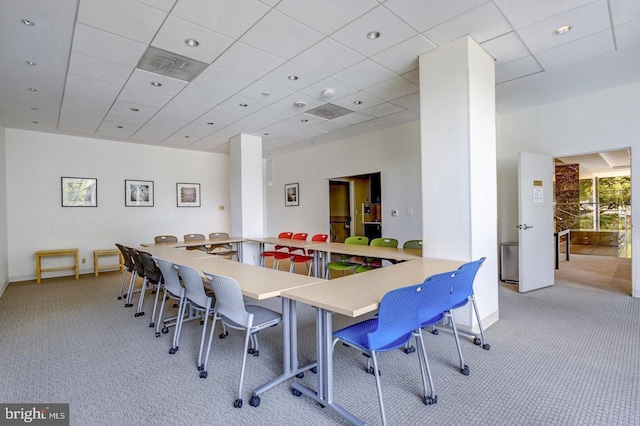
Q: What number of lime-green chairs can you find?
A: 3